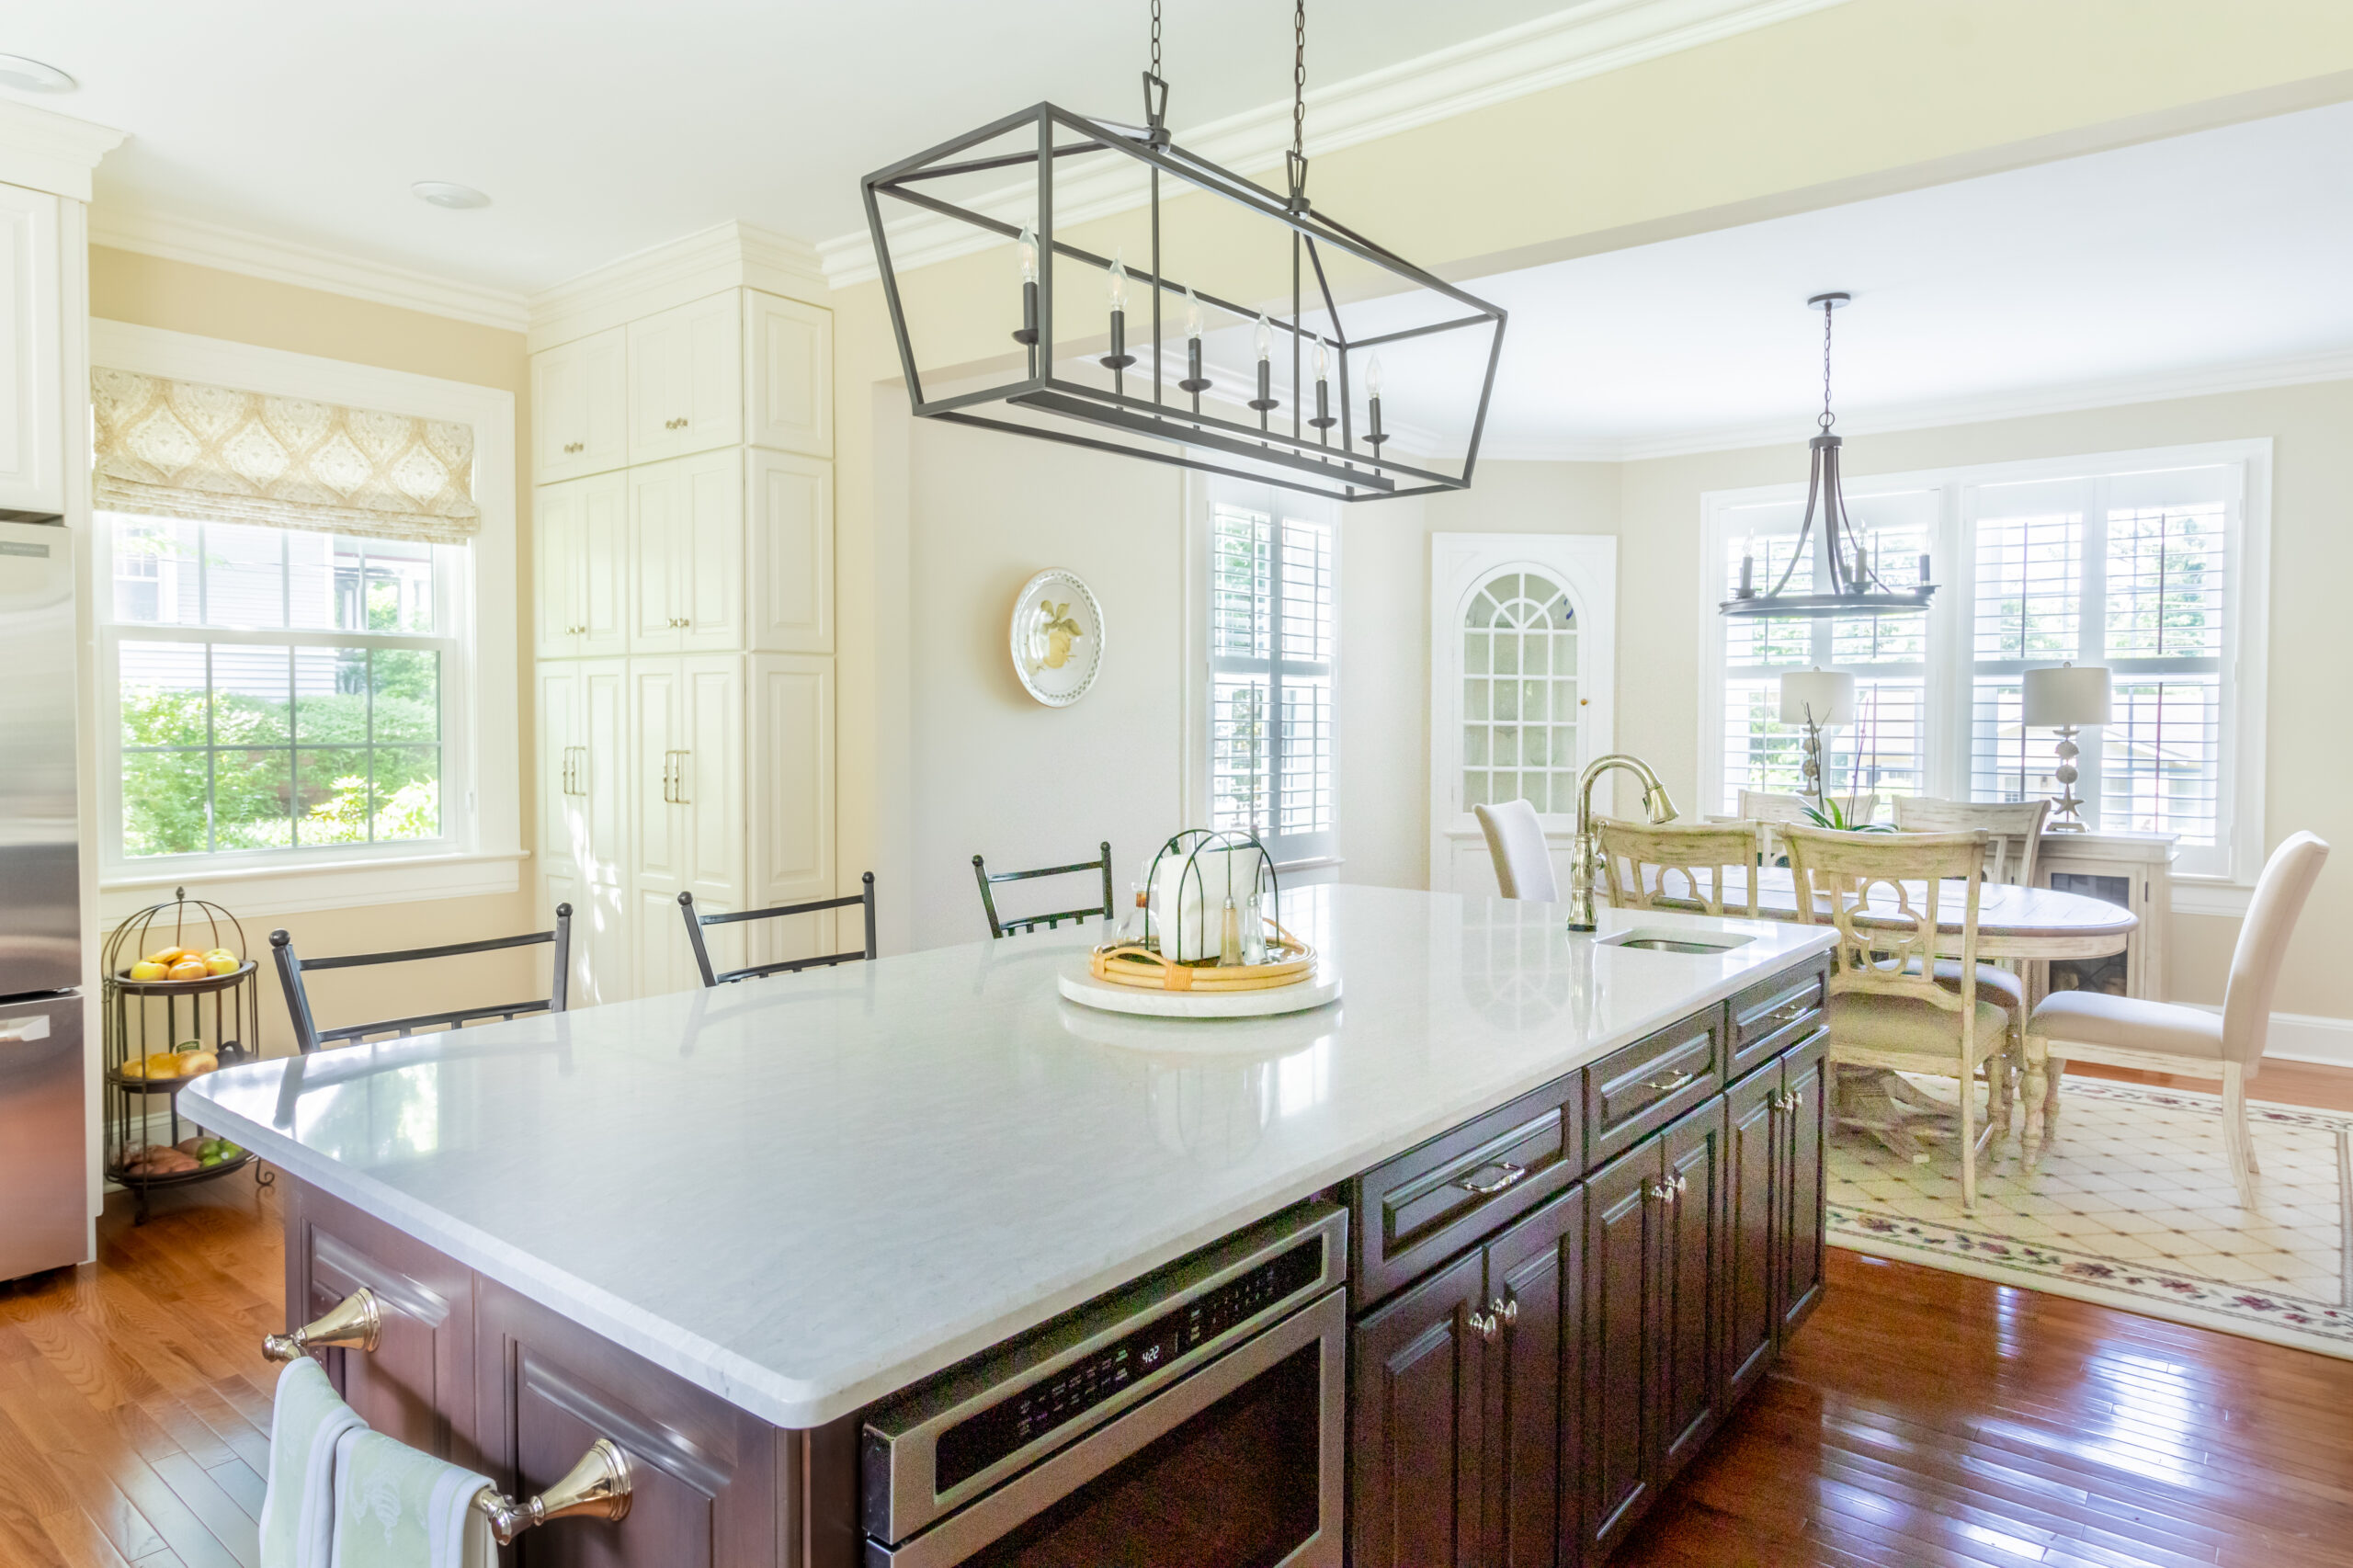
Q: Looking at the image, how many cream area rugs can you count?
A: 1